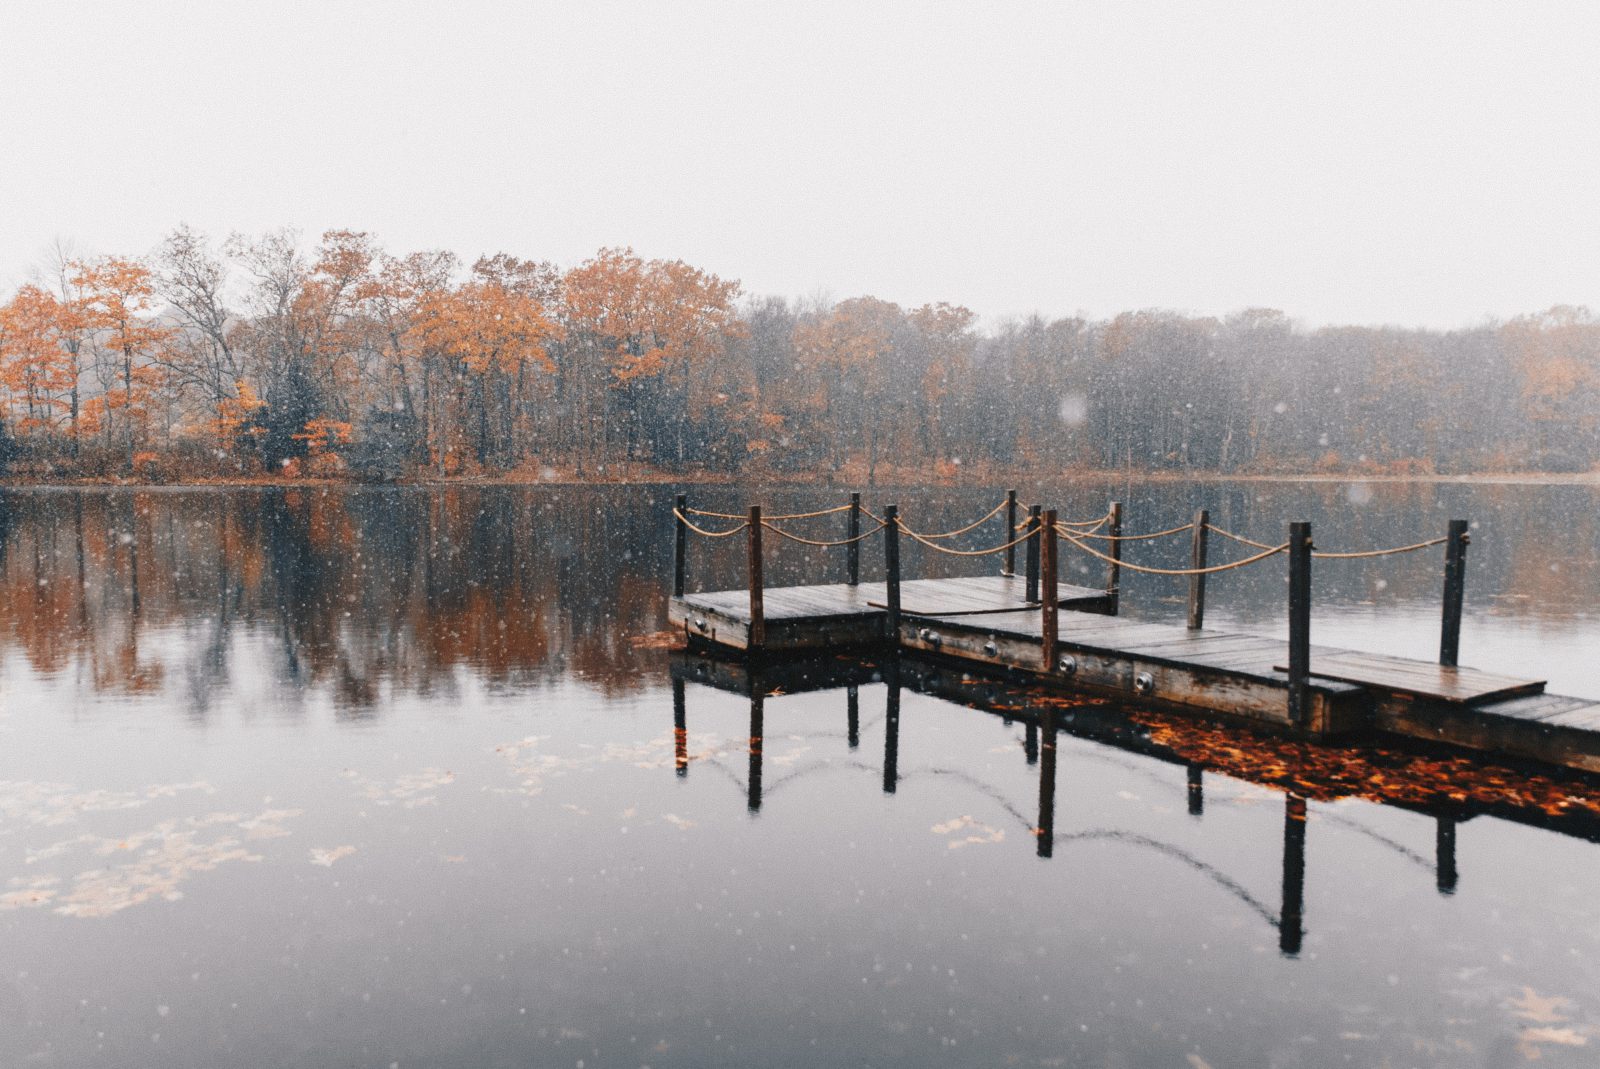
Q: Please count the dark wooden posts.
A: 11